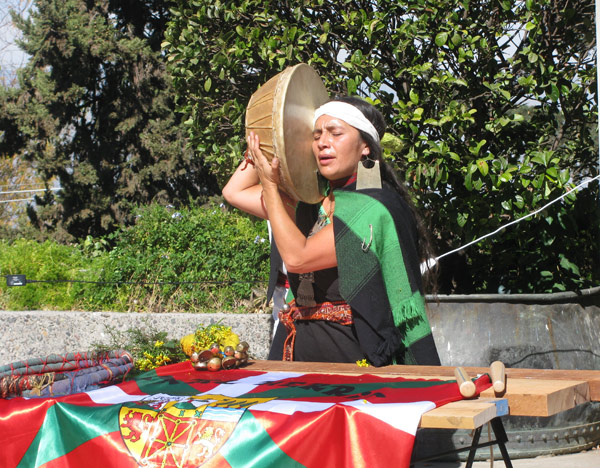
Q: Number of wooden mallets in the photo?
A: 2